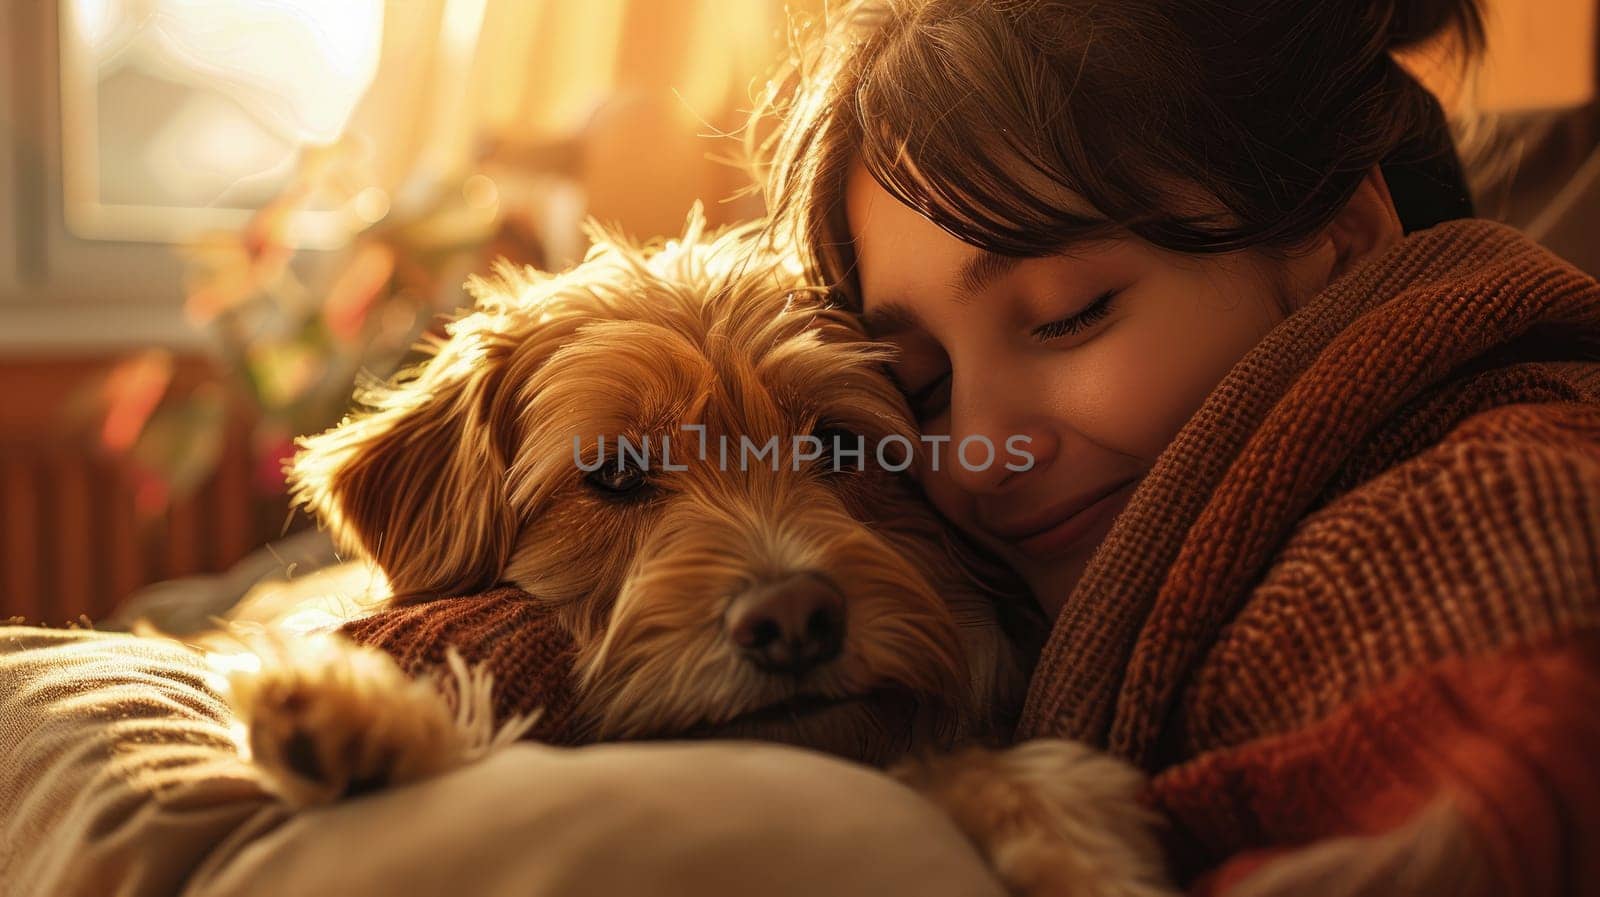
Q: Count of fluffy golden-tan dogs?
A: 1